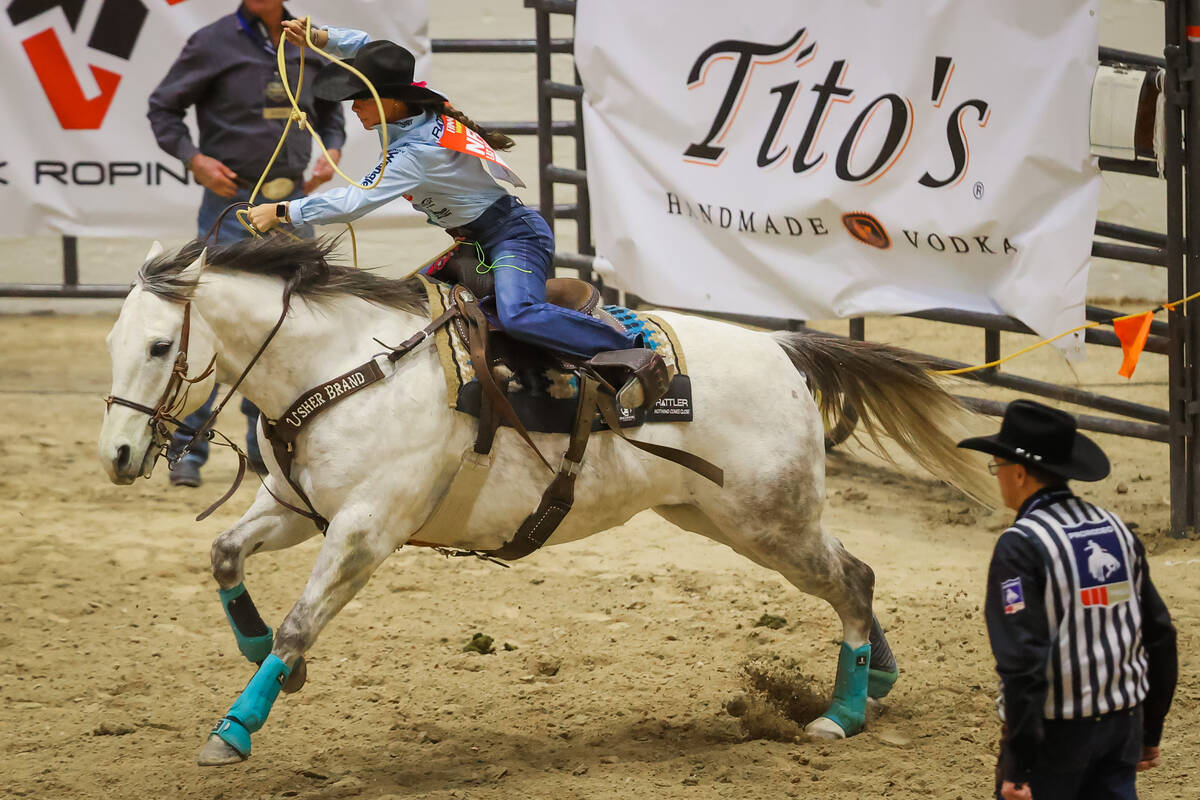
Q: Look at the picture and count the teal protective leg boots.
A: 4